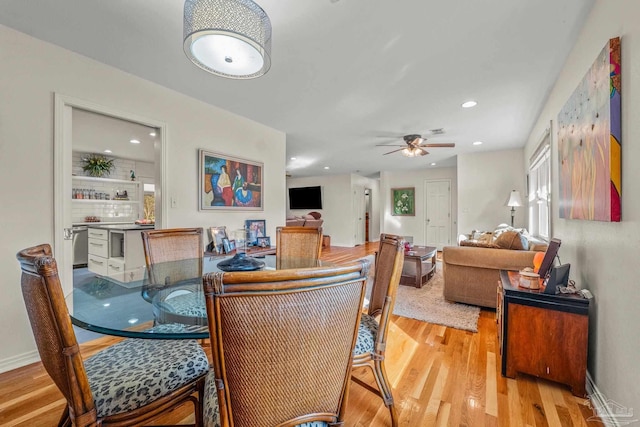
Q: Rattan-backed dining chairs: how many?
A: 5